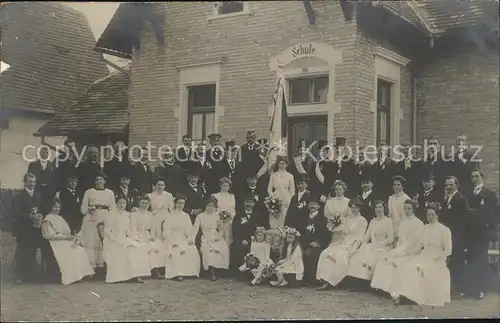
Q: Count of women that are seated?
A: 9